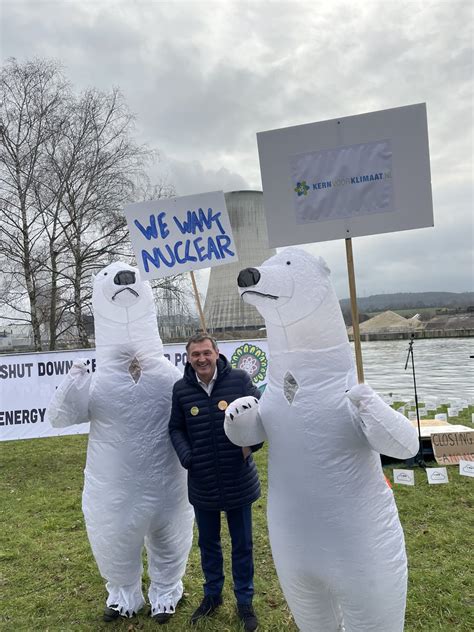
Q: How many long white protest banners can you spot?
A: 1